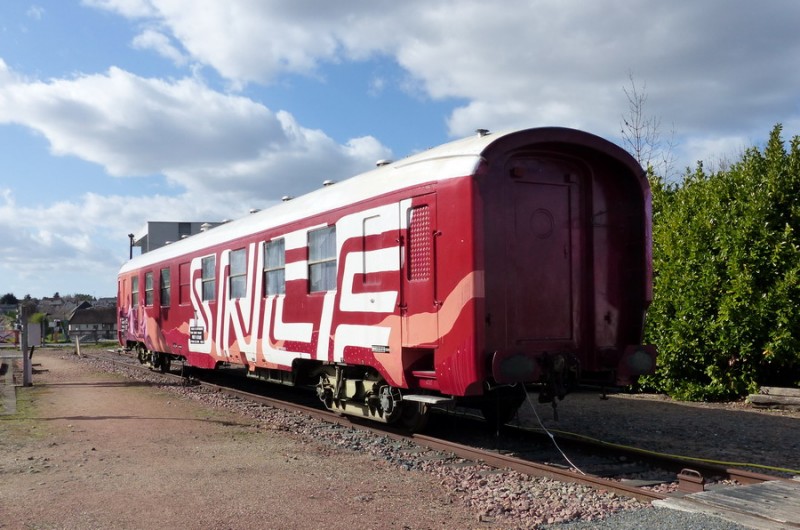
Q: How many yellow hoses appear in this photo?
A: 1